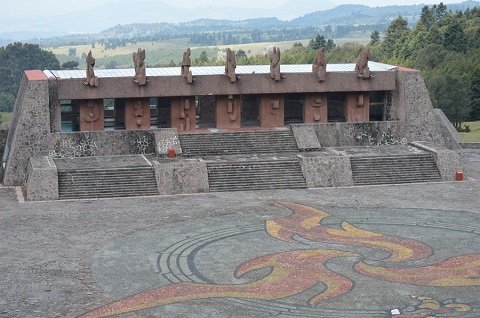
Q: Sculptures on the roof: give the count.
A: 7